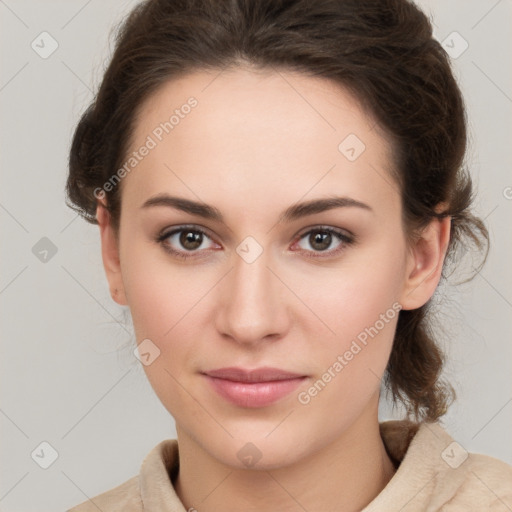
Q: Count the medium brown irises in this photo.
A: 2